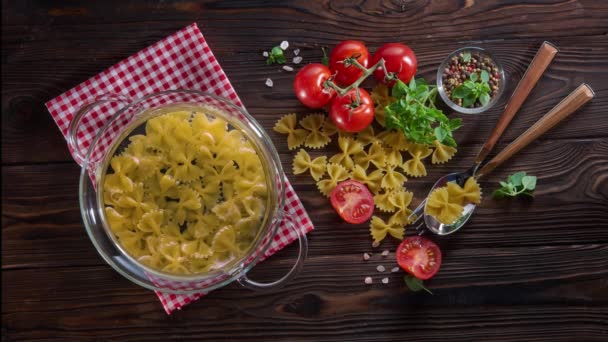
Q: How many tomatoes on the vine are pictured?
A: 4